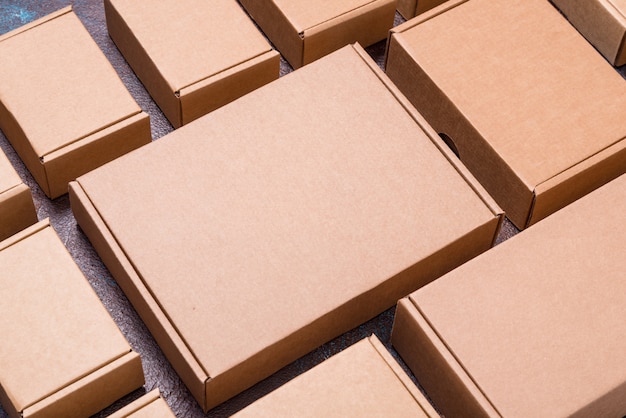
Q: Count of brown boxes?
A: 12